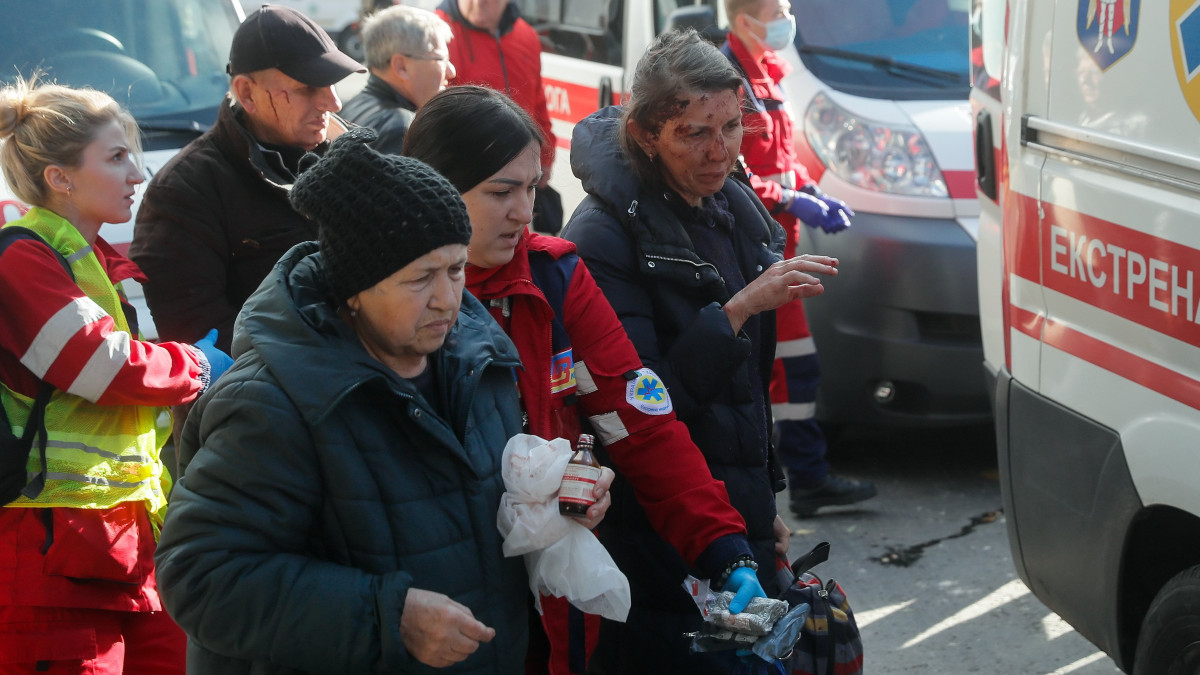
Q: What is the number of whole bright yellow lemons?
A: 0